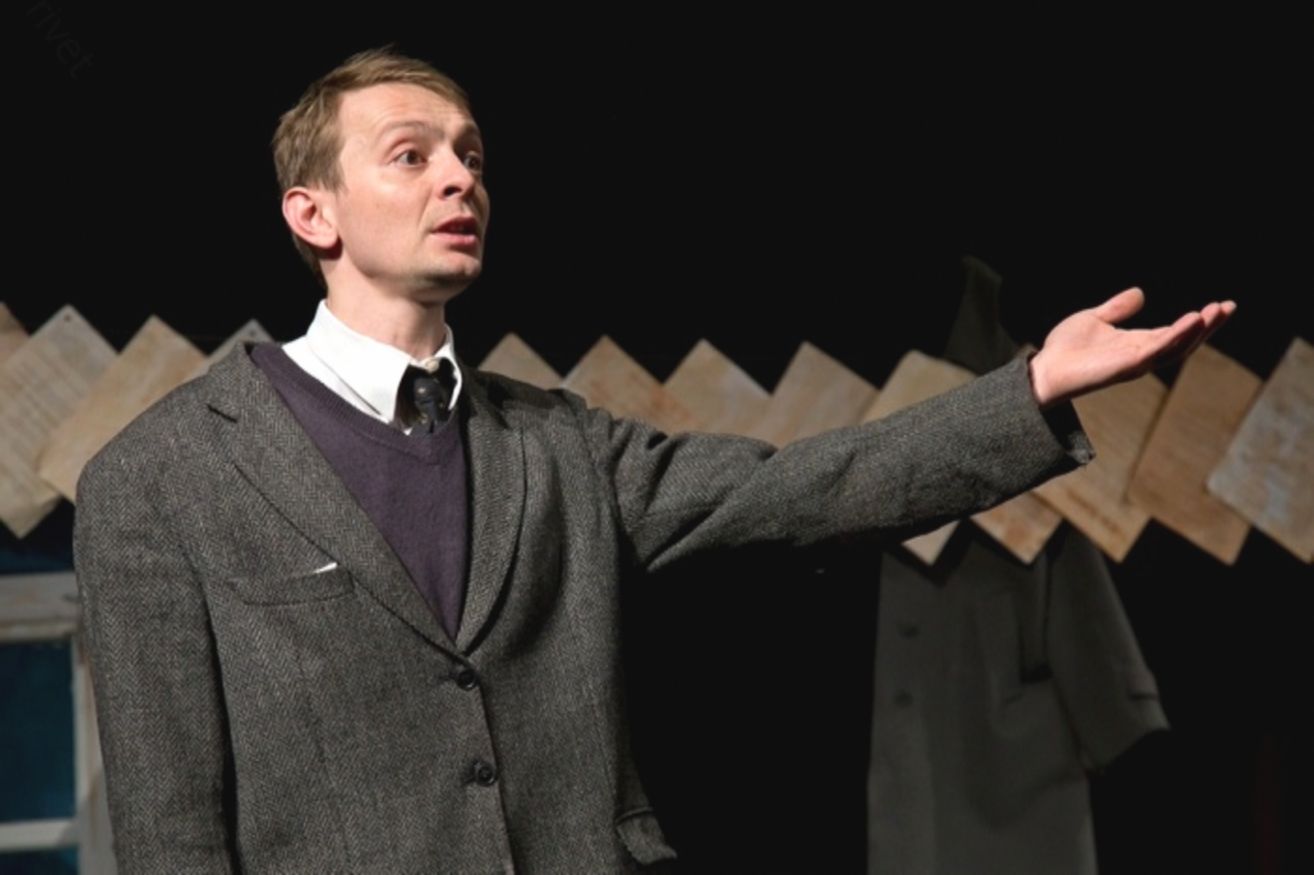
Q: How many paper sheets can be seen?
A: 13